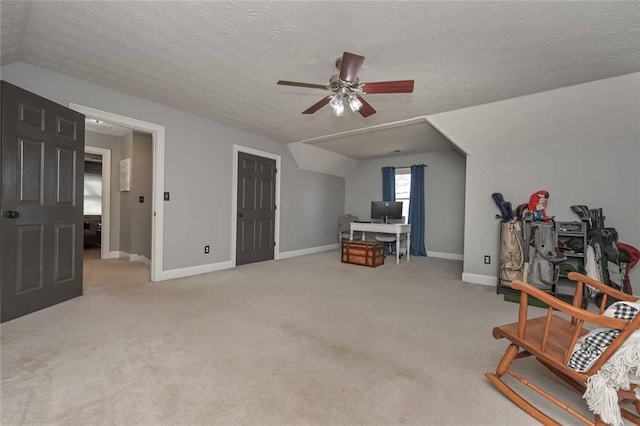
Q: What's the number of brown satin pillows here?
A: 0